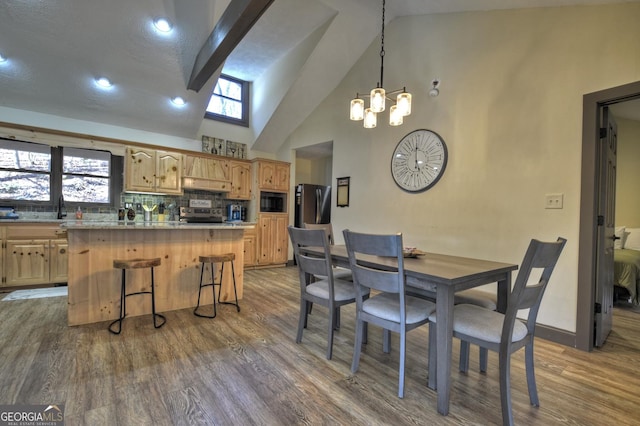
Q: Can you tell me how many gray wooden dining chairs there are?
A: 4